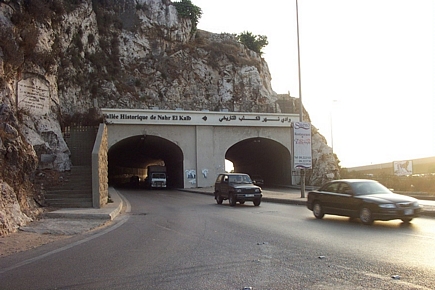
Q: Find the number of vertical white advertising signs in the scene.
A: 1